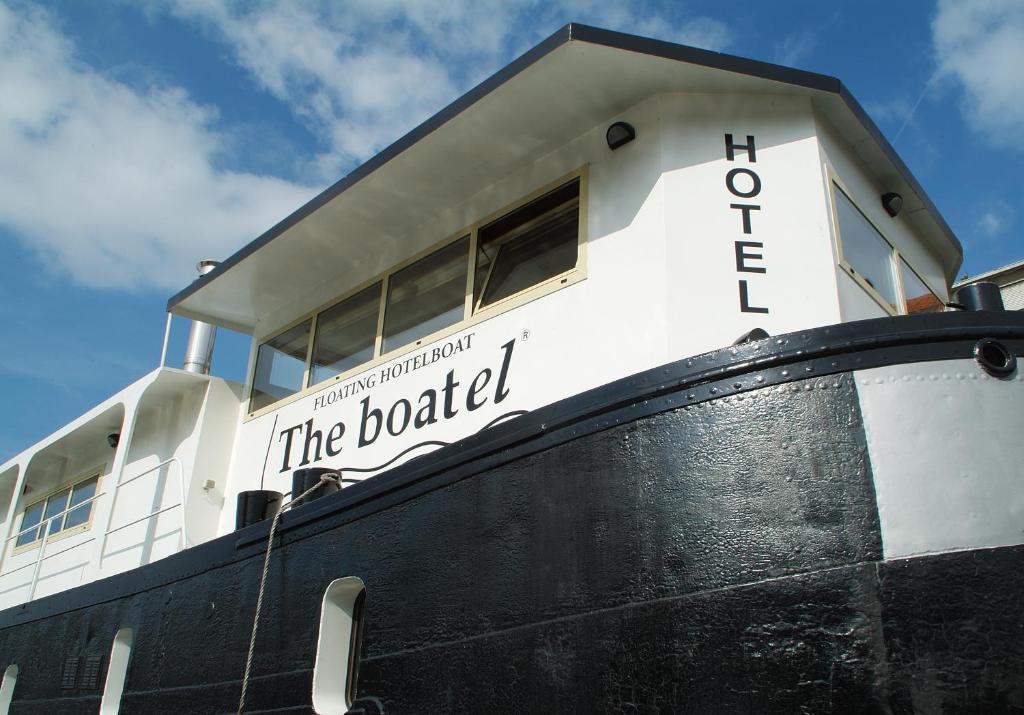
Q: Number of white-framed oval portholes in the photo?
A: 3